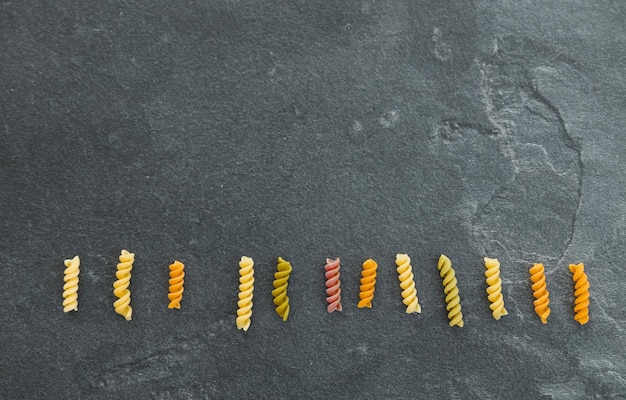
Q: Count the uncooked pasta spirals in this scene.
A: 12